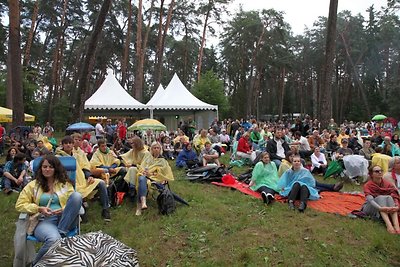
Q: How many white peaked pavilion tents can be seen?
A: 3